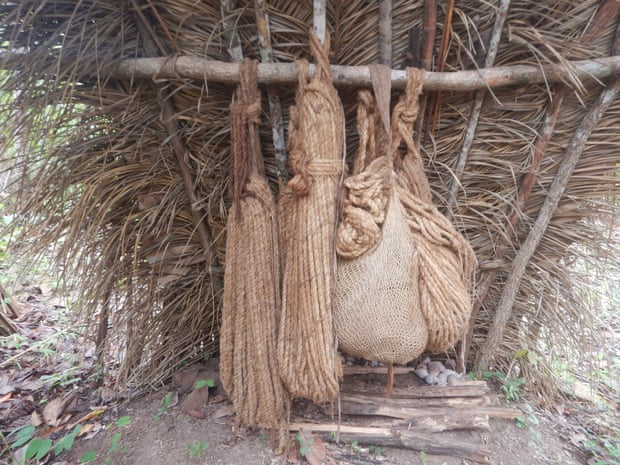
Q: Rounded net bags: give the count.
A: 1